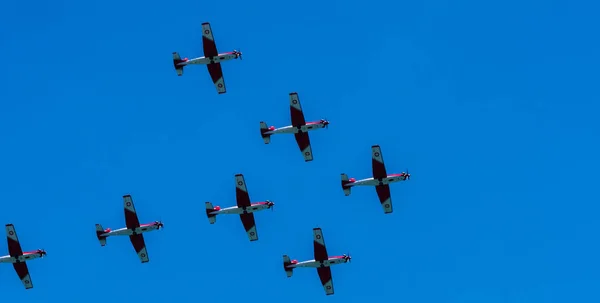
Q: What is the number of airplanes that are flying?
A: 7